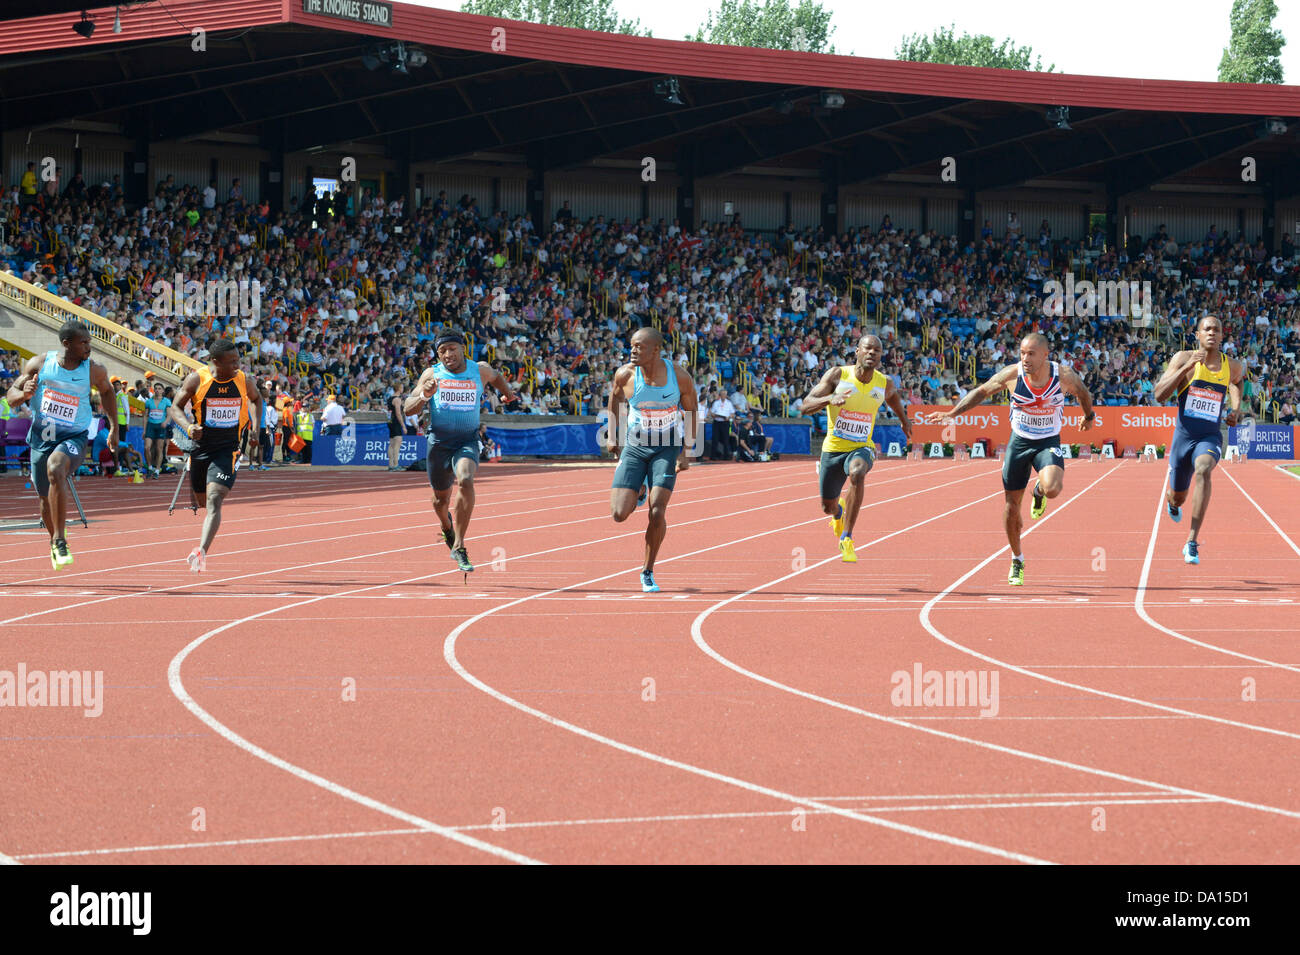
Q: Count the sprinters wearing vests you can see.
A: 7